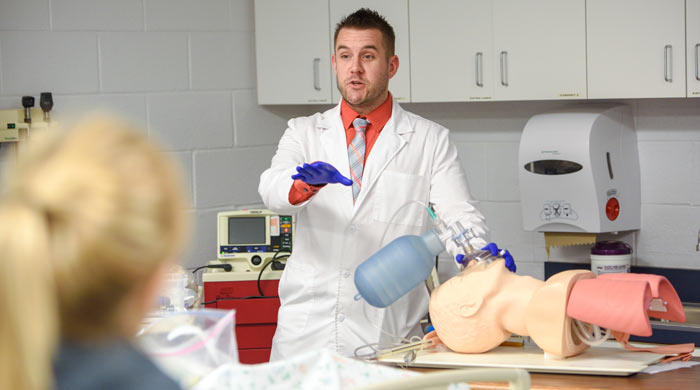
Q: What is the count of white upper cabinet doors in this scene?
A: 6